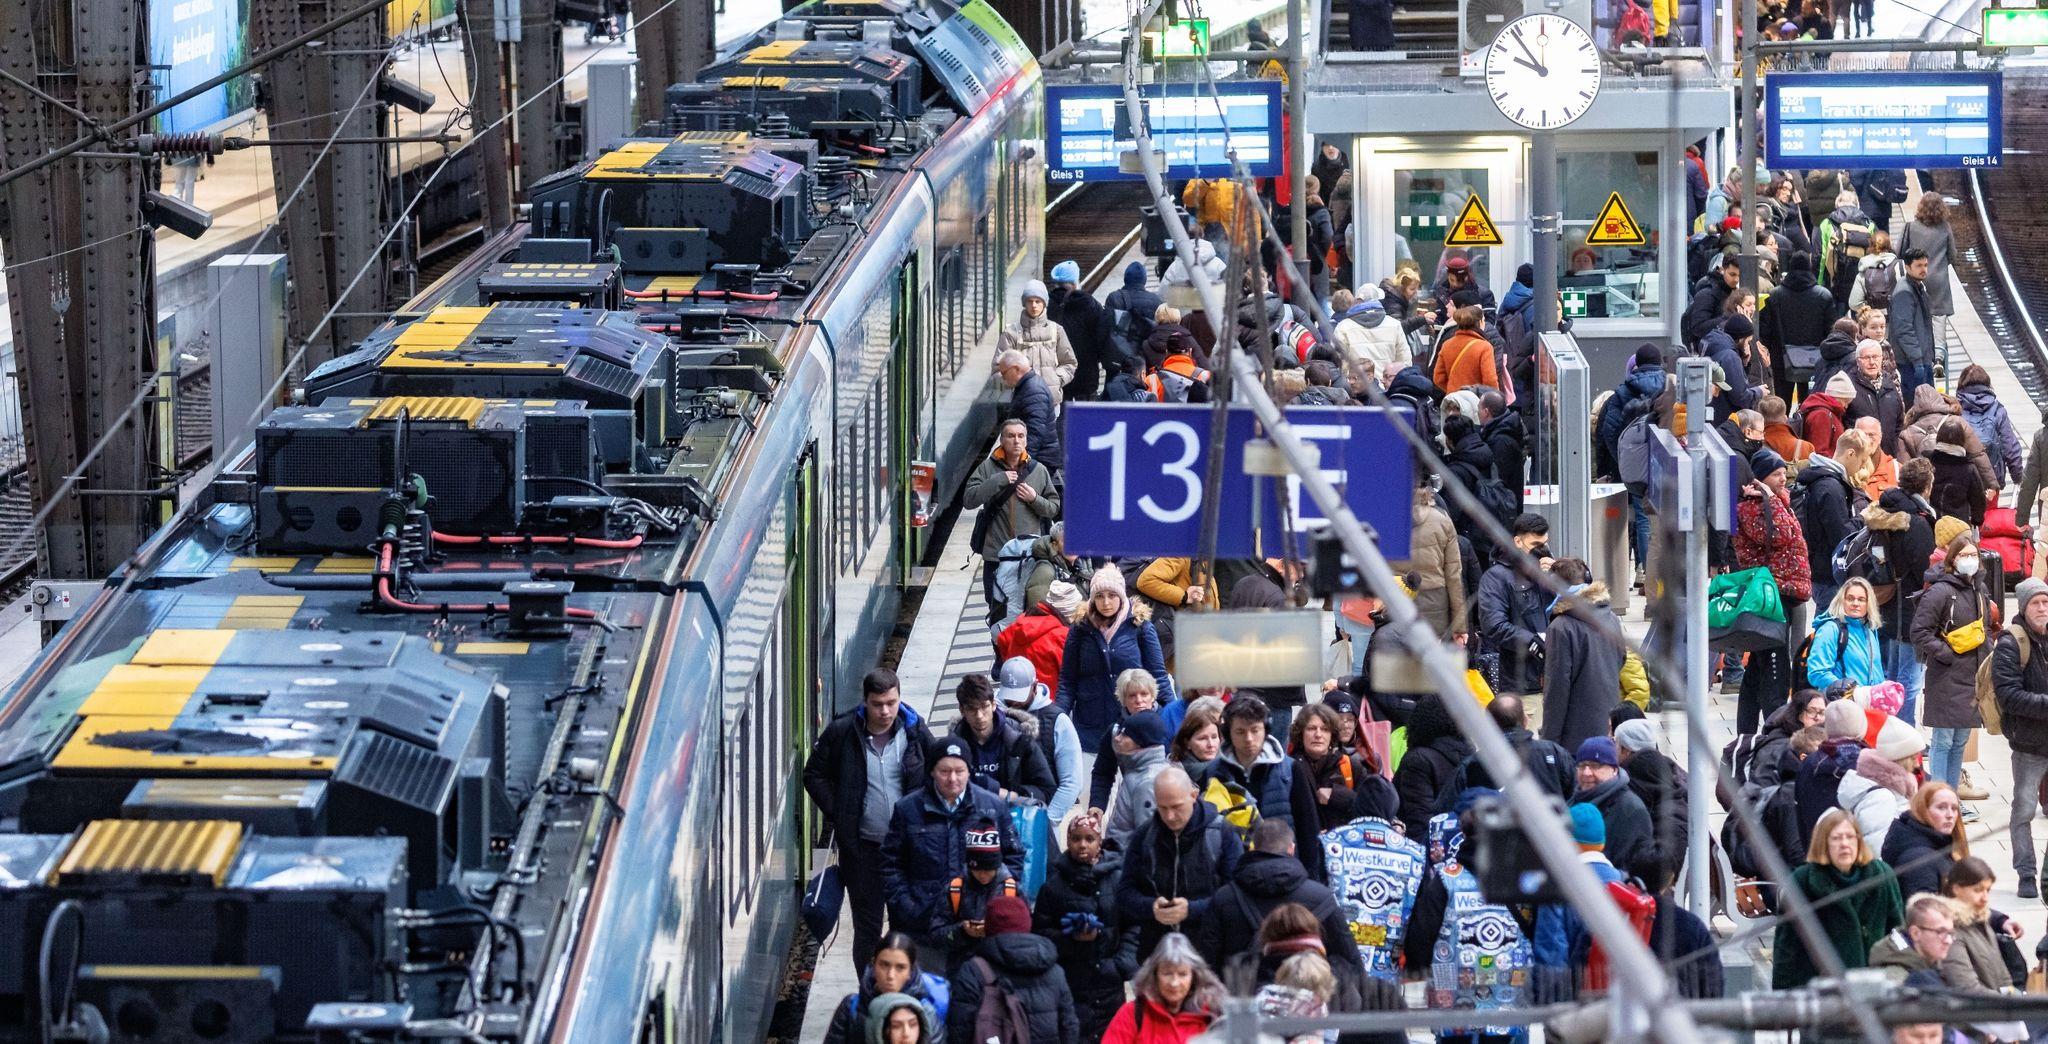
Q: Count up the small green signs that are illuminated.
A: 2